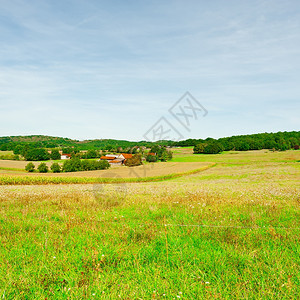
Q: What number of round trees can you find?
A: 3